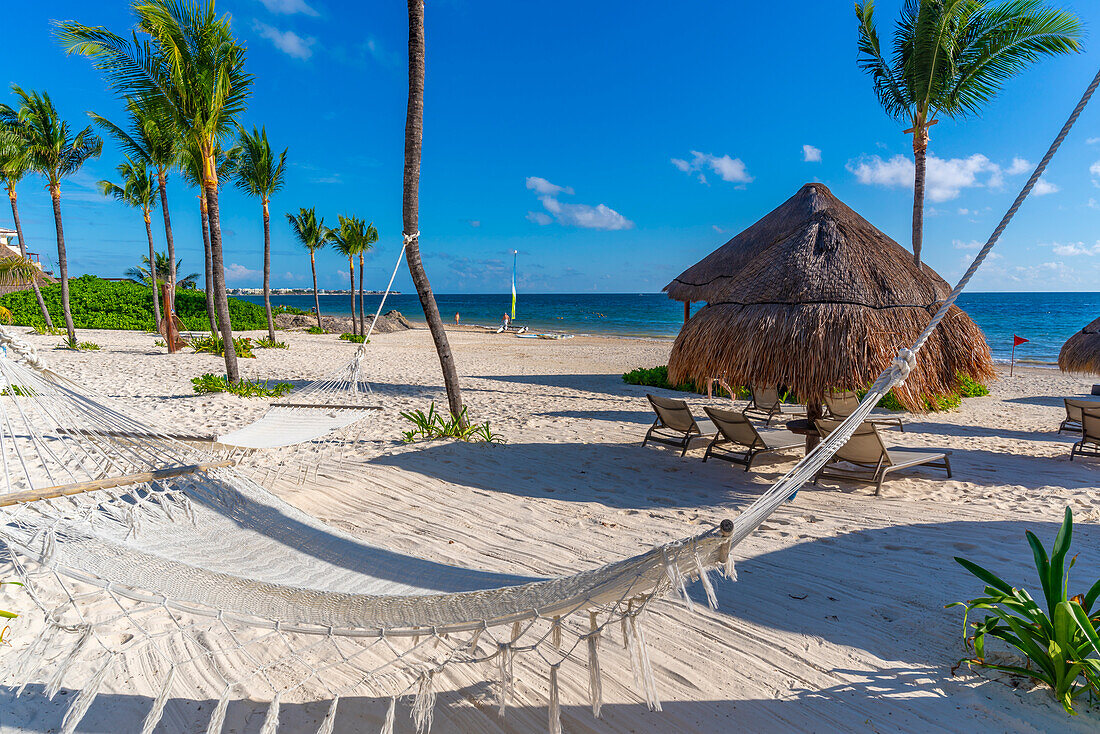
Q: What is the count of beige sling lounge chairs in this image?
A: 7